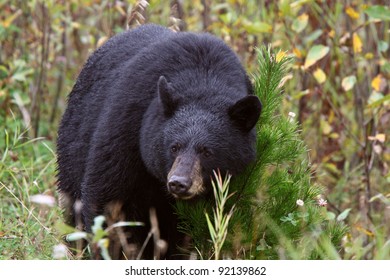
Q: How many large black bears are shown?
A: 1